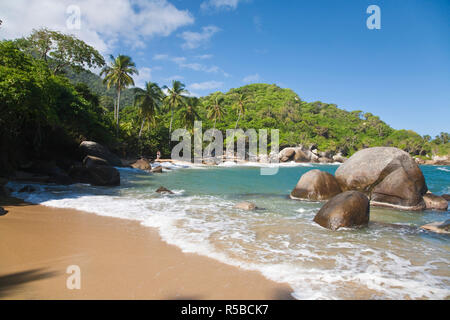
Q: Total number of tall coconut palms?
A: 6